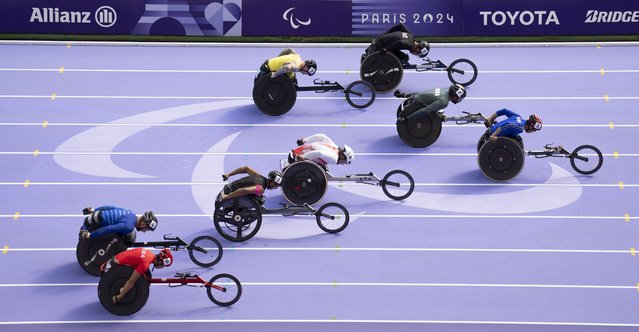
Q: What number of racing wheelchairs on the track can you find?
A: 8